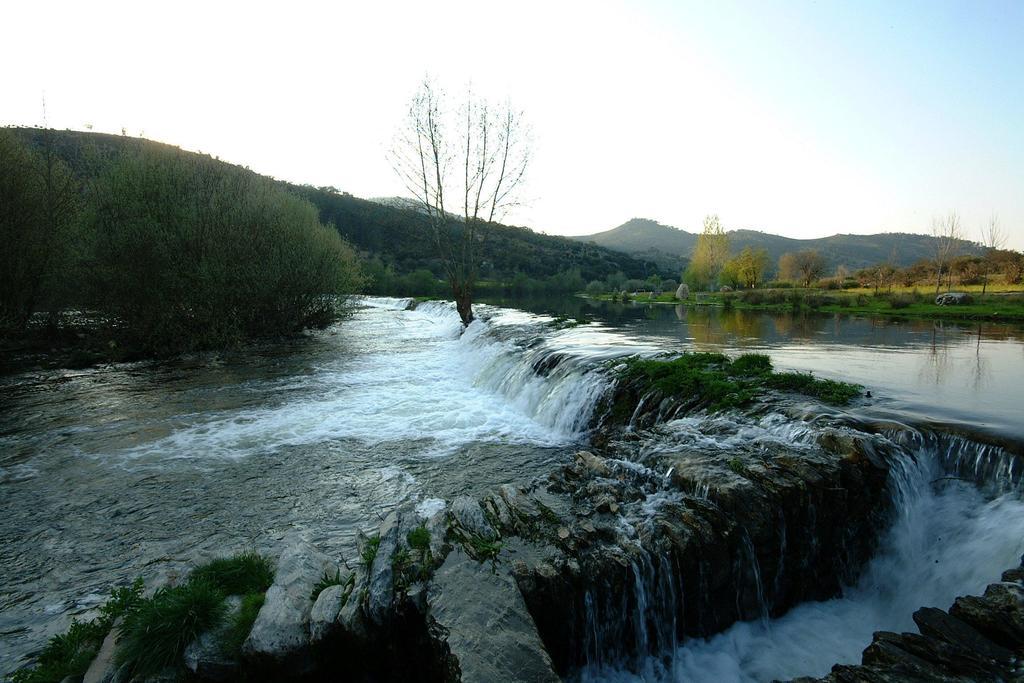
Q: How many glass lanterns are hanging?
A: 0